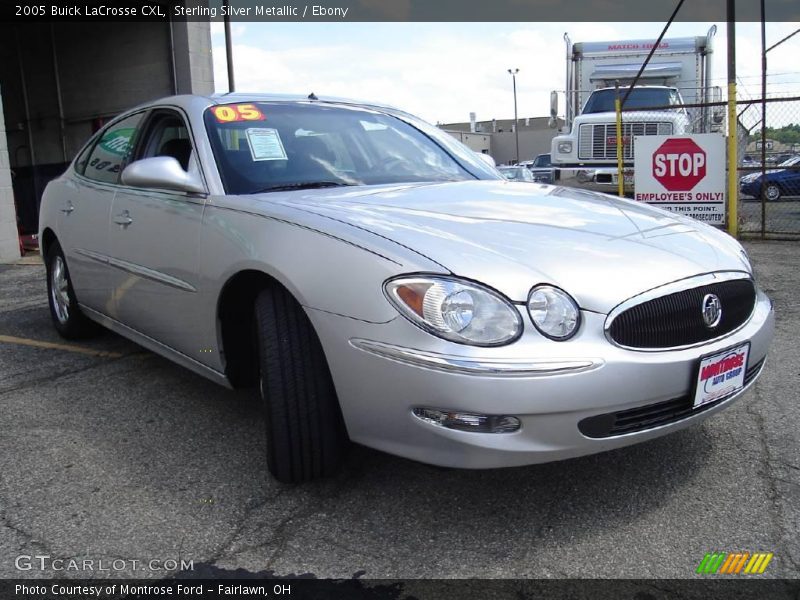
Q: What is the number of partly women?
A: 0